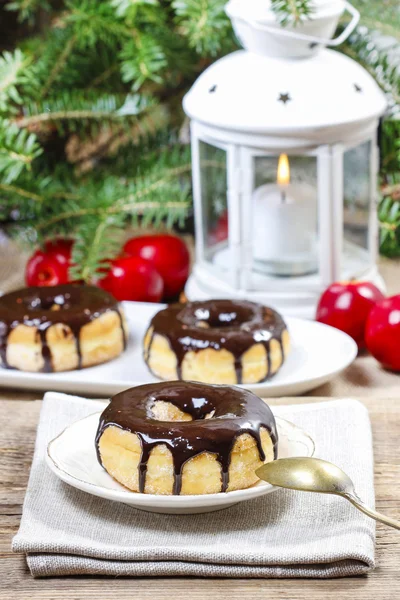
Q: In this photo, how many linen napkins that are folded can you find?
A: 1